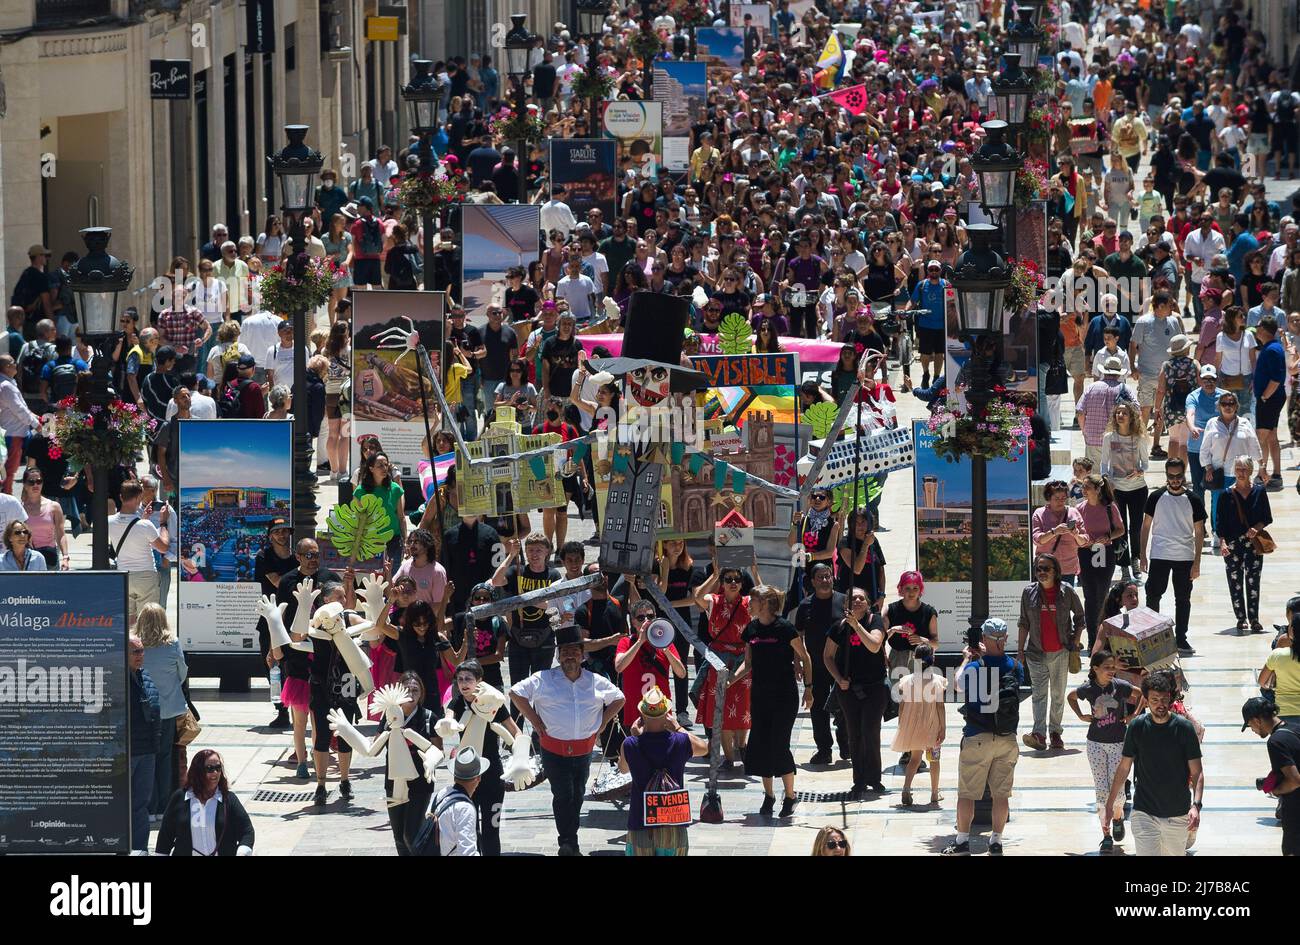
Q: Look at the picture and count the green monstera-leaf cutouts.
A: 4